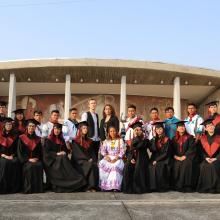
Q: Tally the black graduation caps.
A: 11